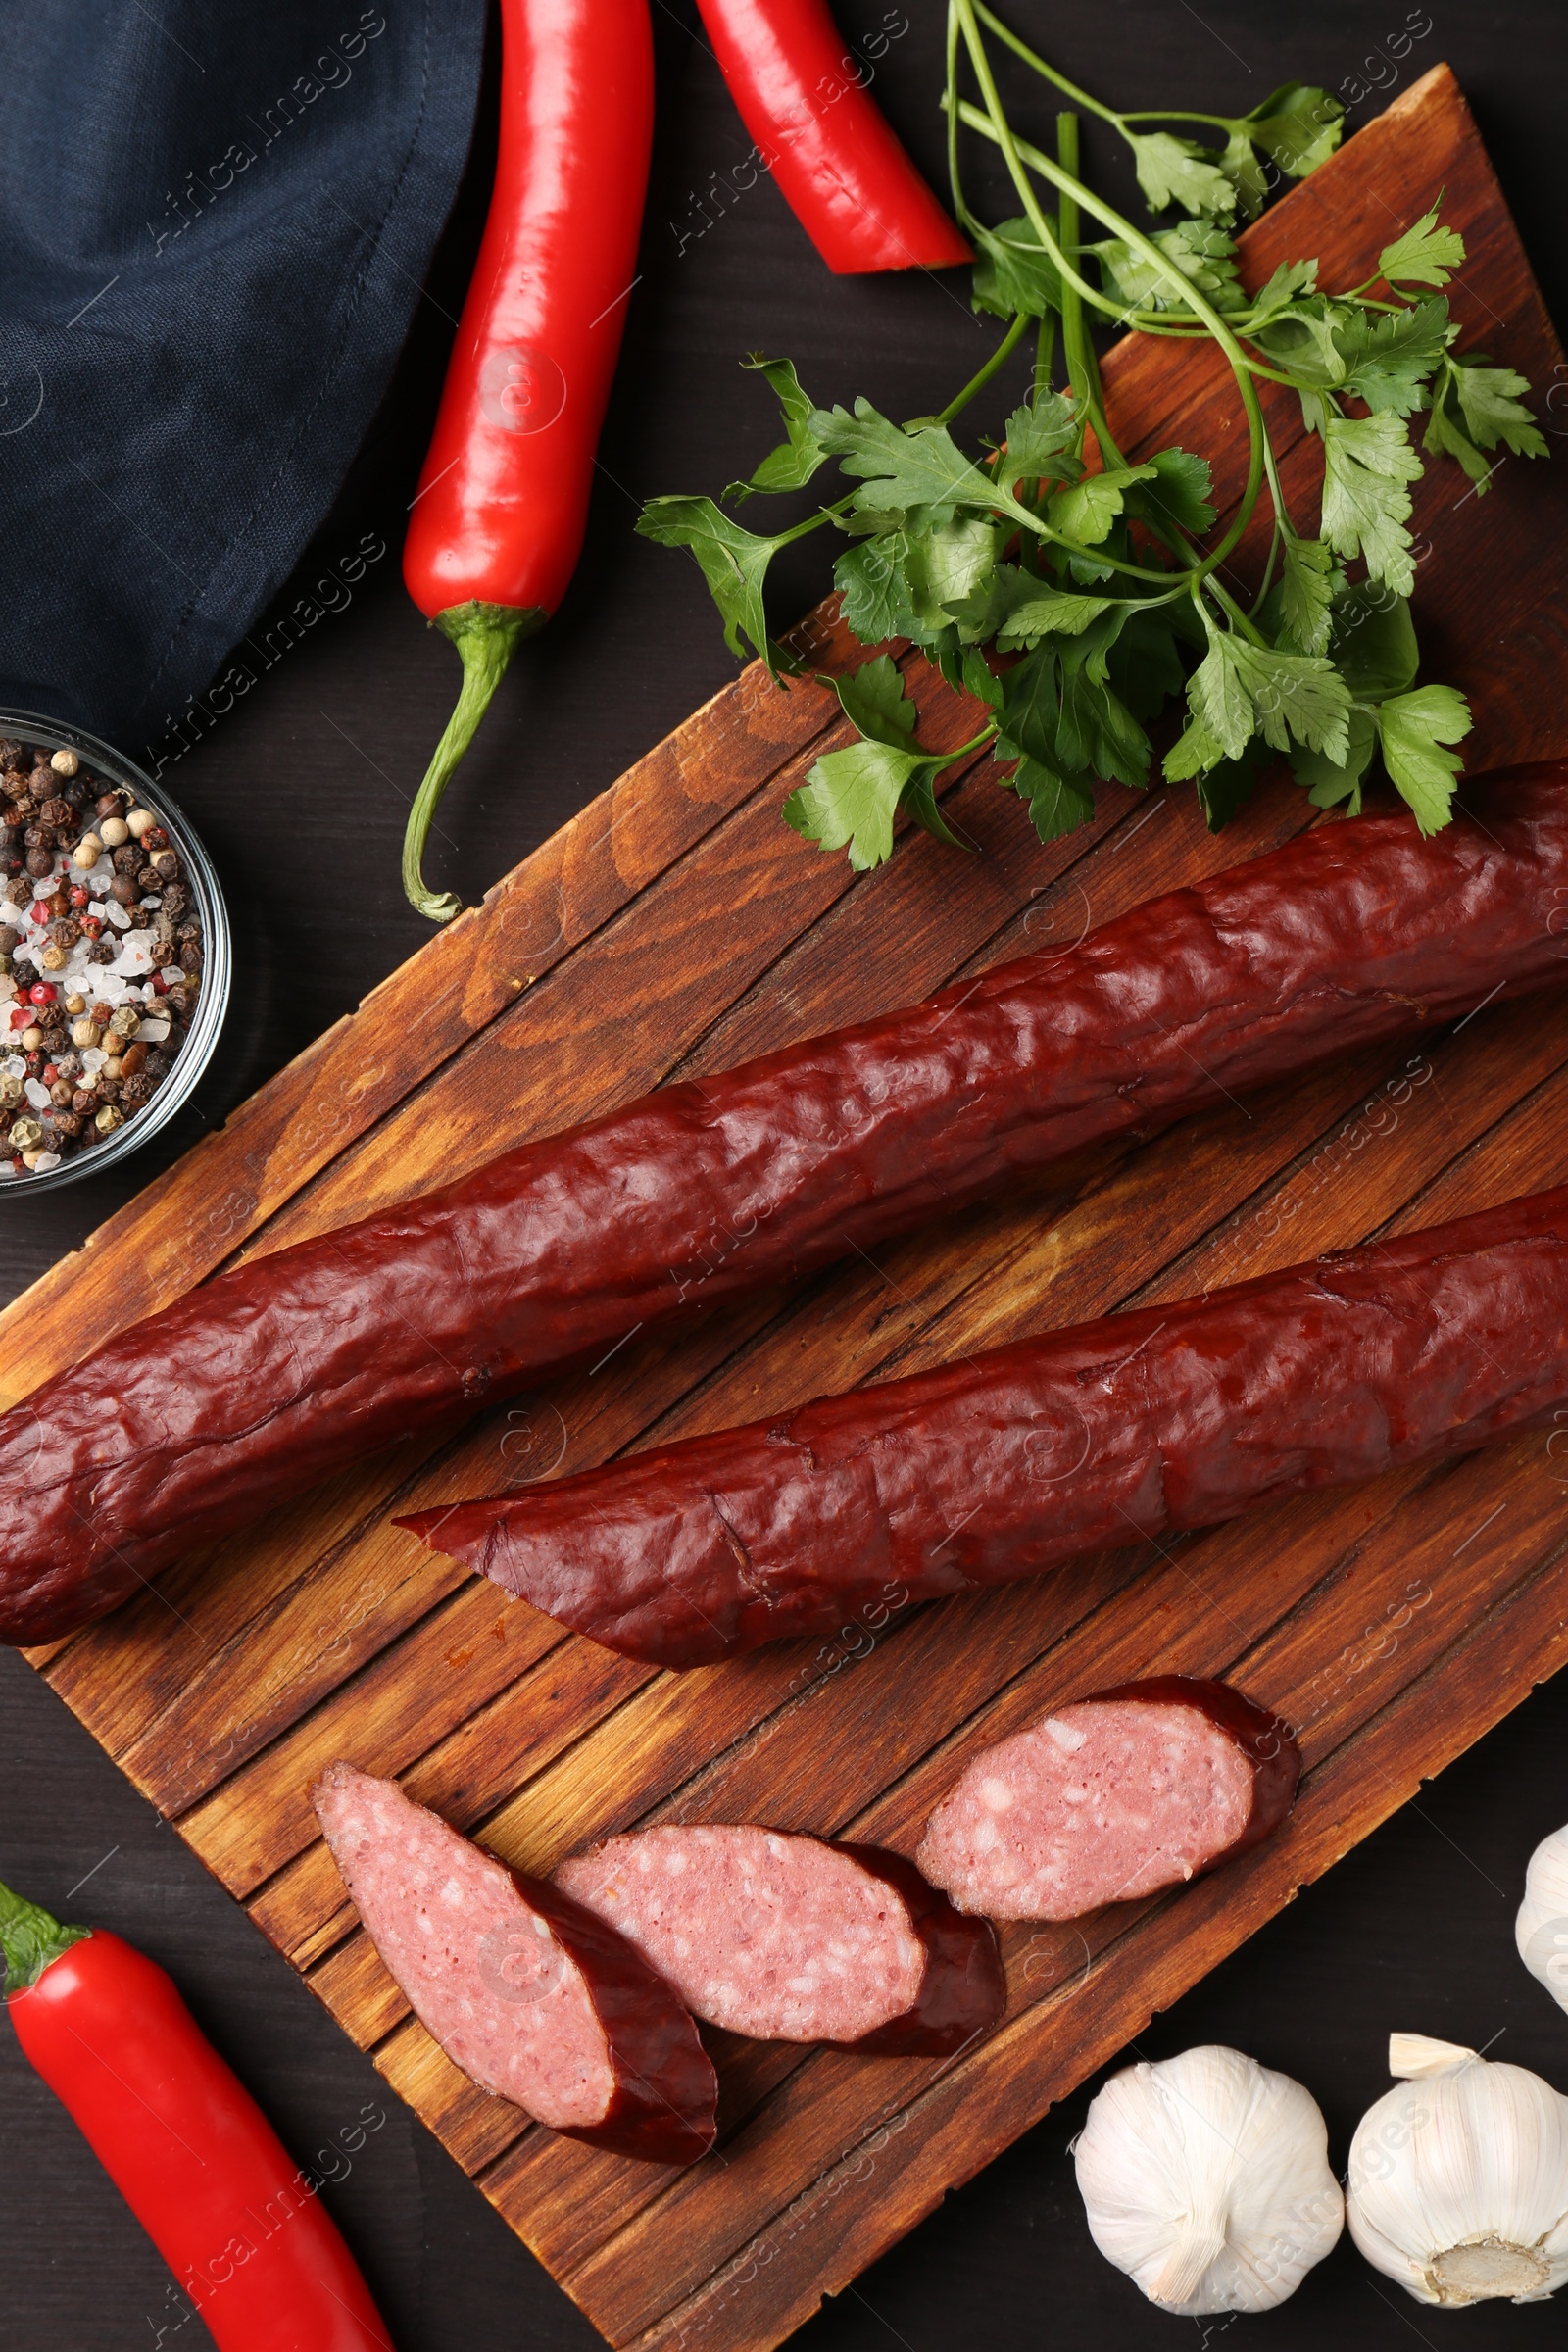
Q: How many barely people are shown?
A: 0